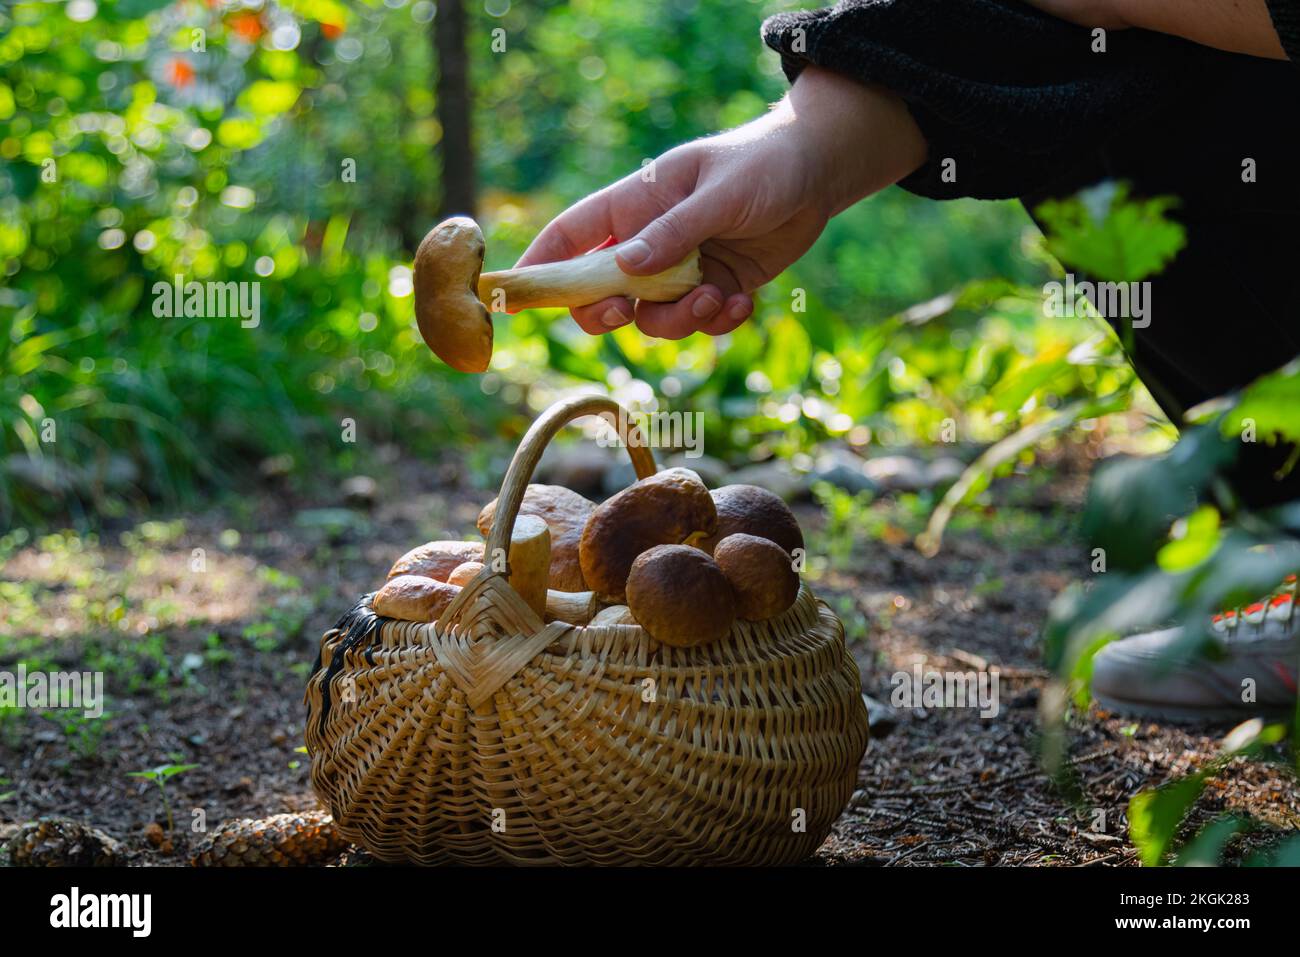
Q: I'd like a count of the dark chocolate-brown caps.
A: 4